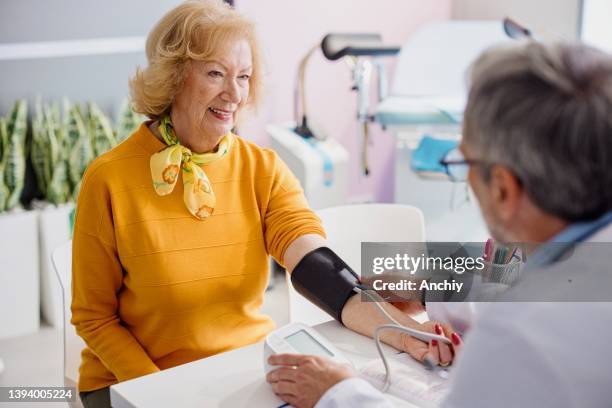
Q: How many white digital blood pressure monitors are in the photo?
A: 1